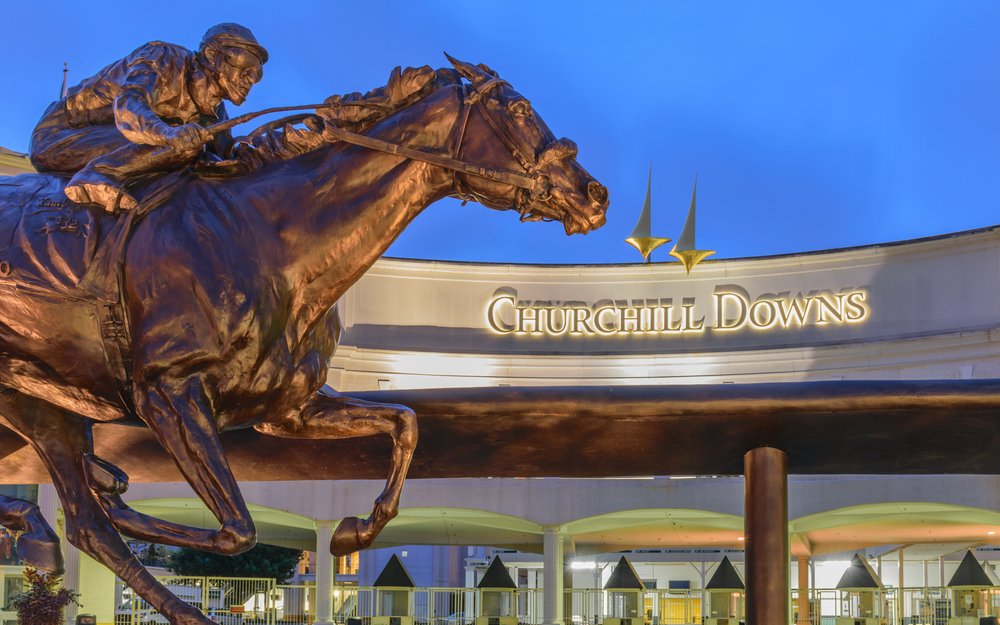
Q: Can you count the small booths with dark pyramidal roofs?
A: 6